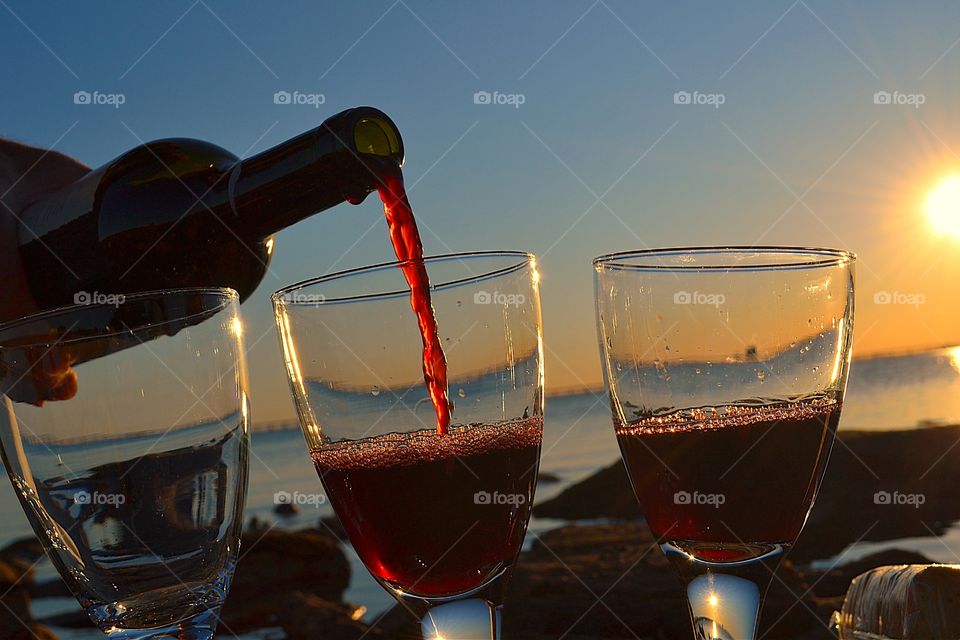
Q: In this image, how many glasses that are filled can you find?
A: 2